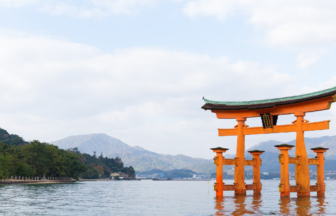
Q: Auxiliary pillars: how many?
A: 4